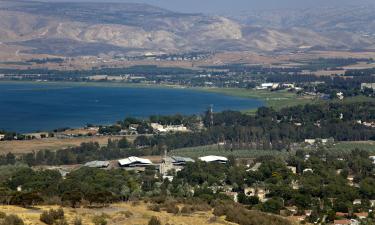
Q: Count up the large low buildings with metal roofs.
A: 4